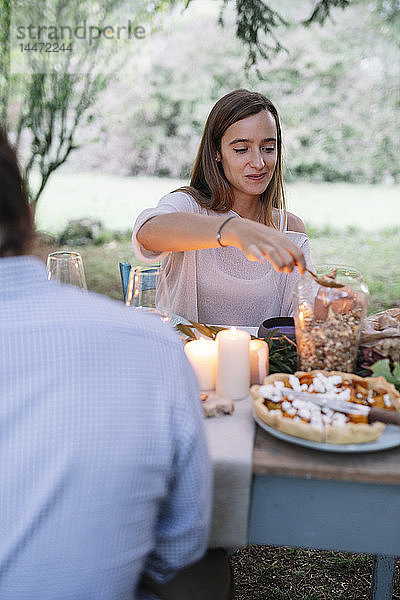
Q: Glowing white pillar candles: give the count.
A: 3